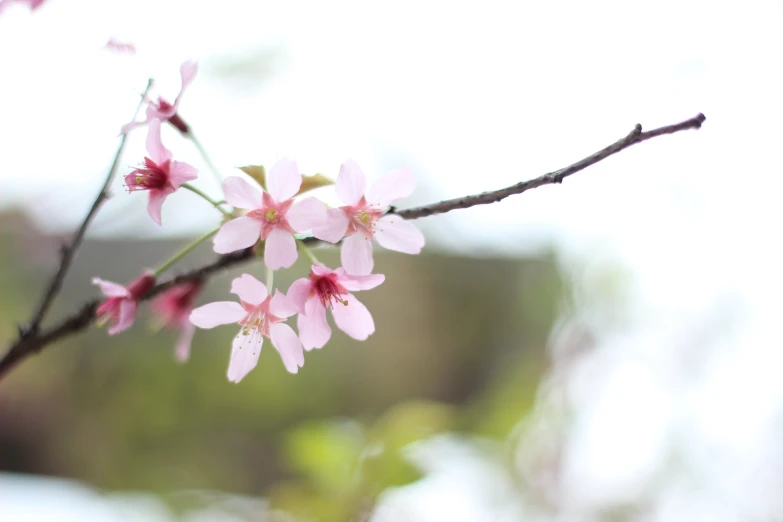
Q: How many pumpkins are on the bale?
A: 0